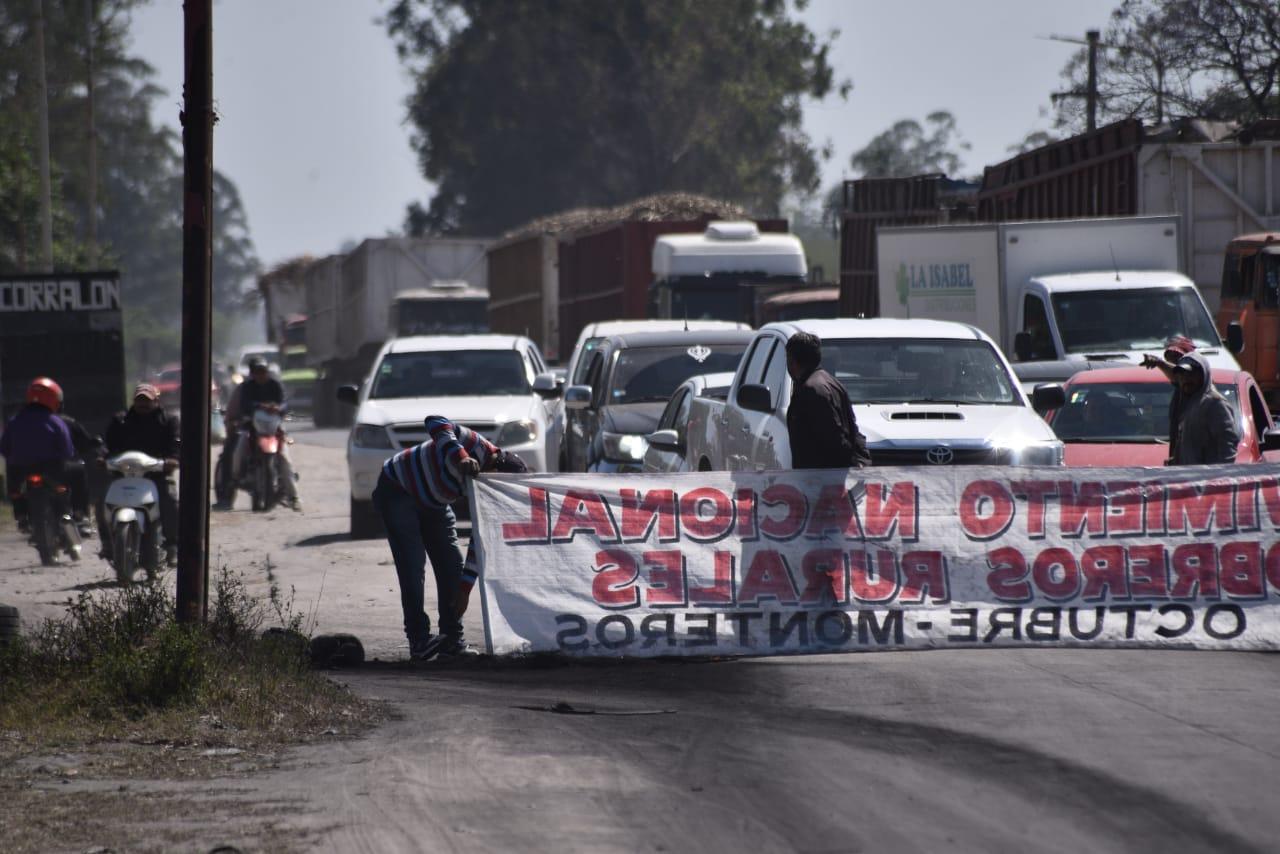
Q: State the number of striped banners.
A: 0